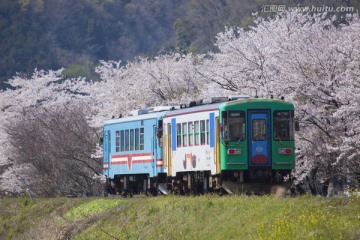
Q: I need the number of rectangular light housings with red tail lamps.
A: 2